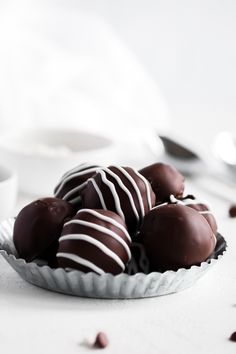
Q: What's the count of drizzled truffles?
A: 4